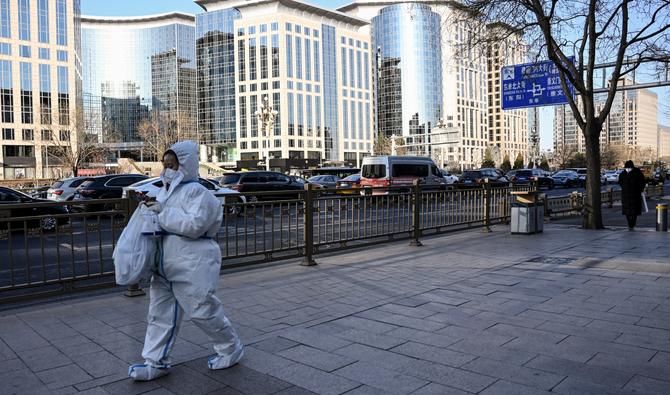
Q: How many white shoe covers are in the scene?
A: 2